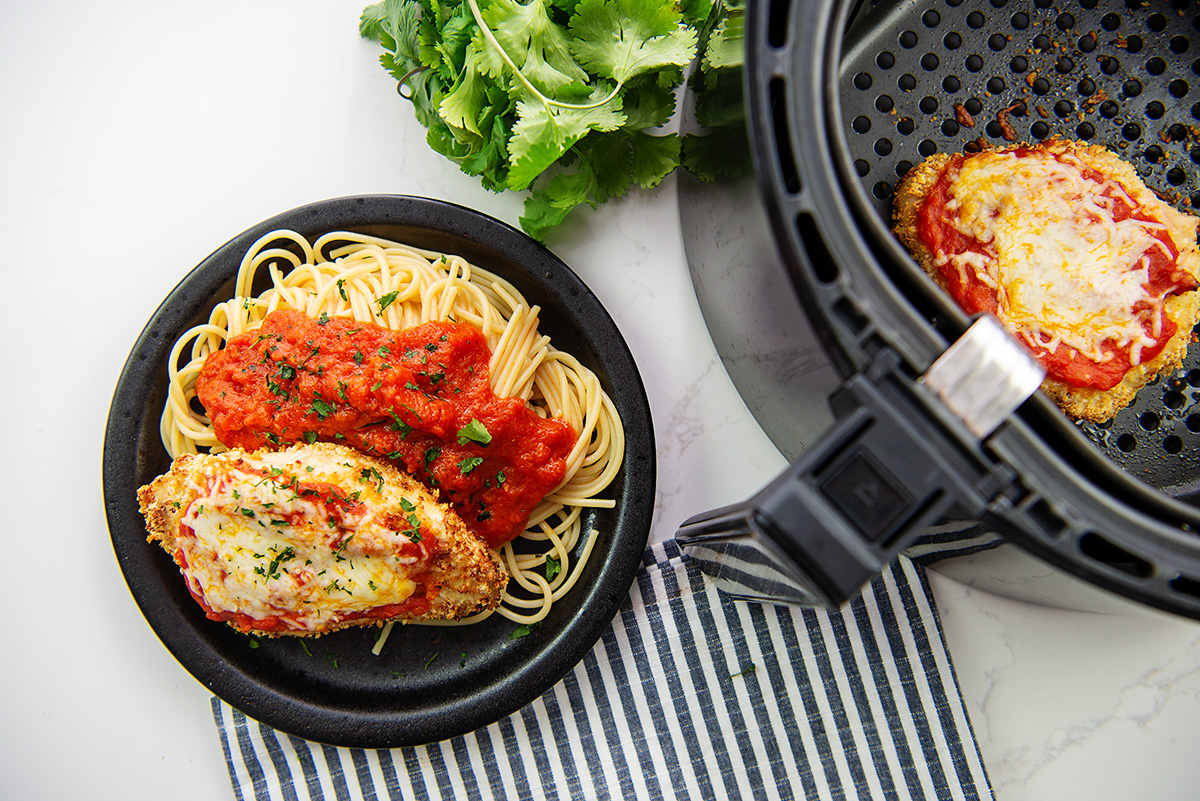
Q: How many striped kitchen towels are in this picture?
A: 1